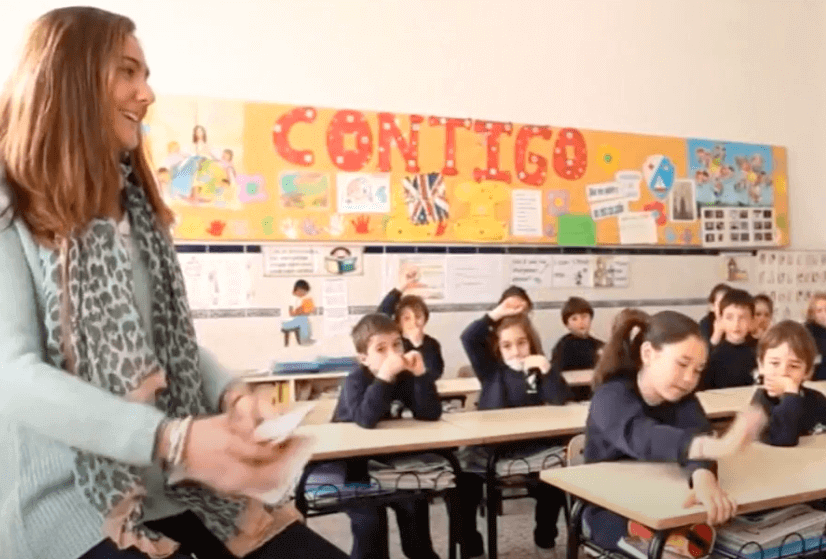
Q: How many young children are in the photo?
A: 11